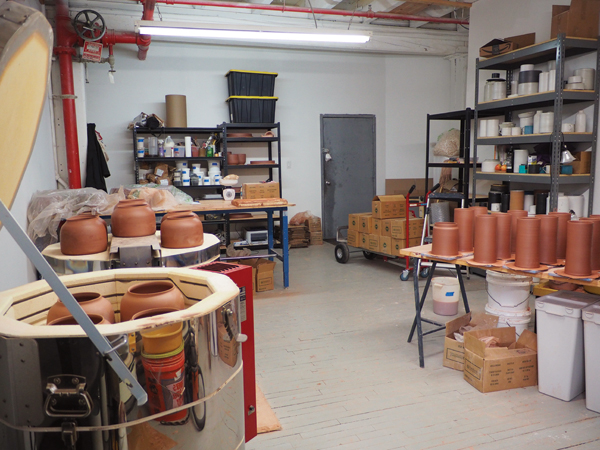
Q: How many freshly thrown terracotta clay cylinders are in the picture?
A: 12